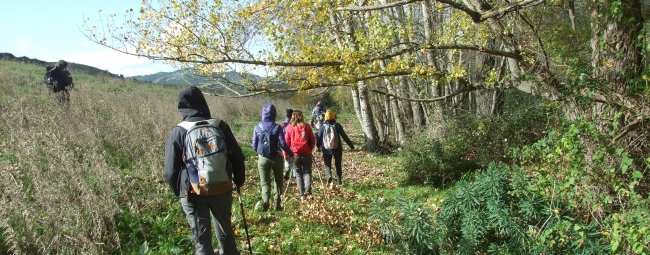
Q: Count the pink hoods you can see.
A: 0